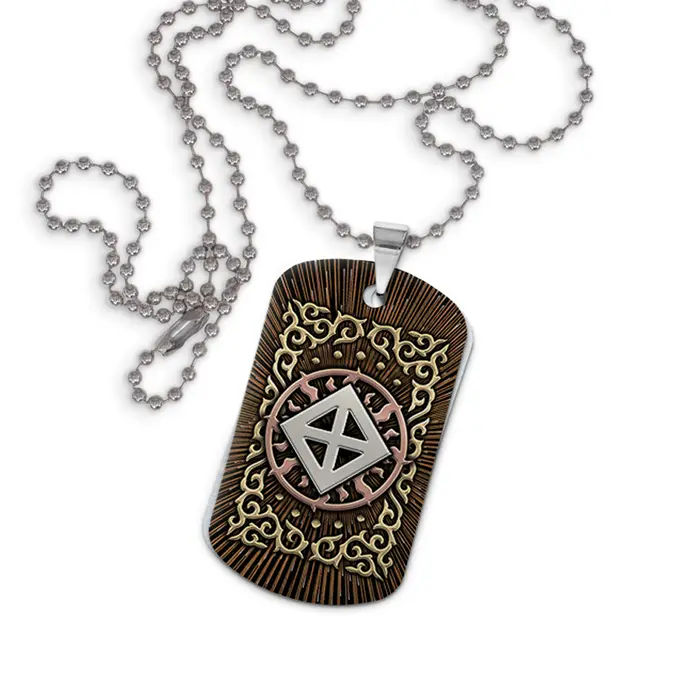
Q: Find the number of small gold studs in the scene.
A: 10